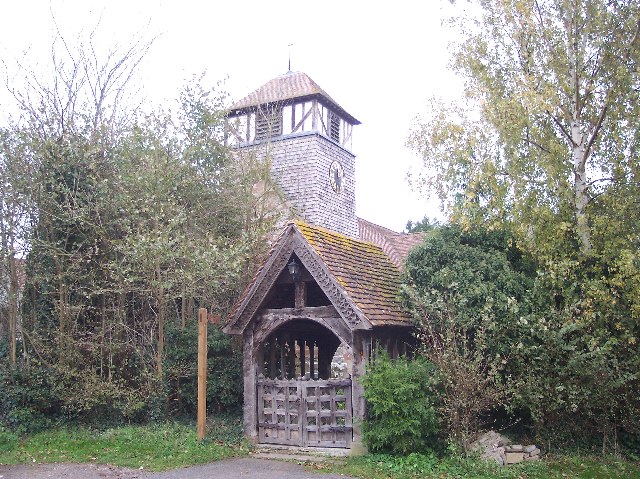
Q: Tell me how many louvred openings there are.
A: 2